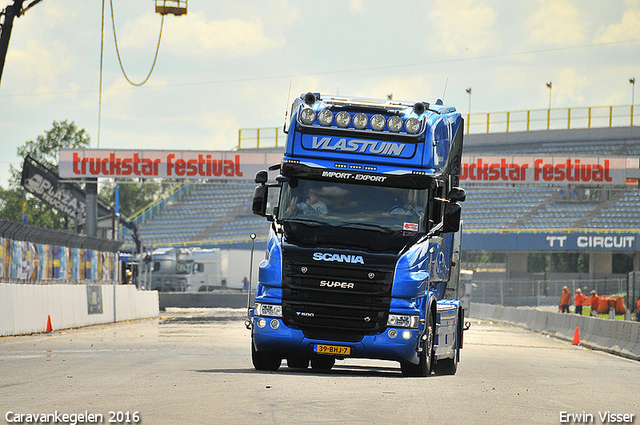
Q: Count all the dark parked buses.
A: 0